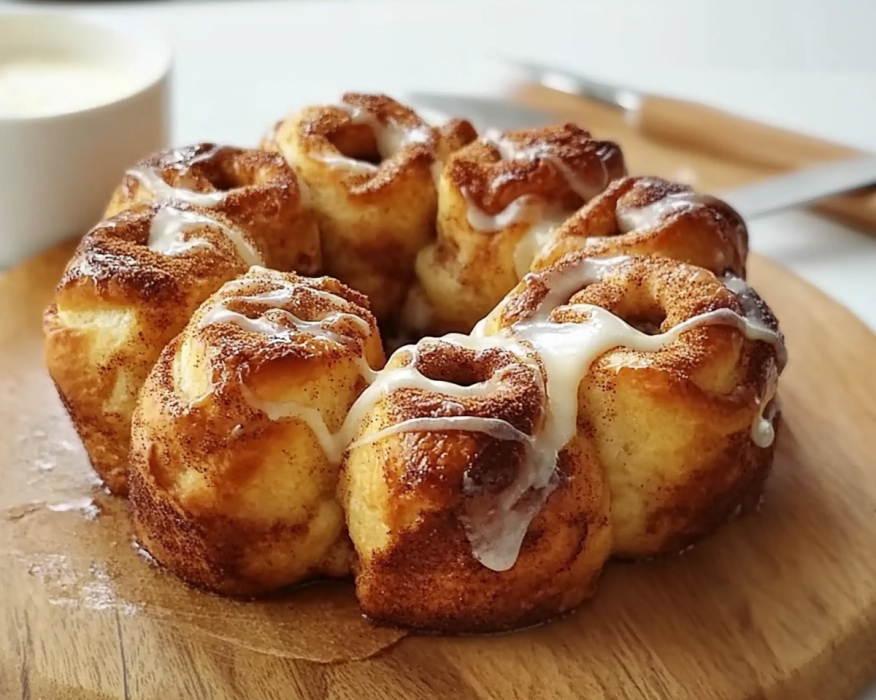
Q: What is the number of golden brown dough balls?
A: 8